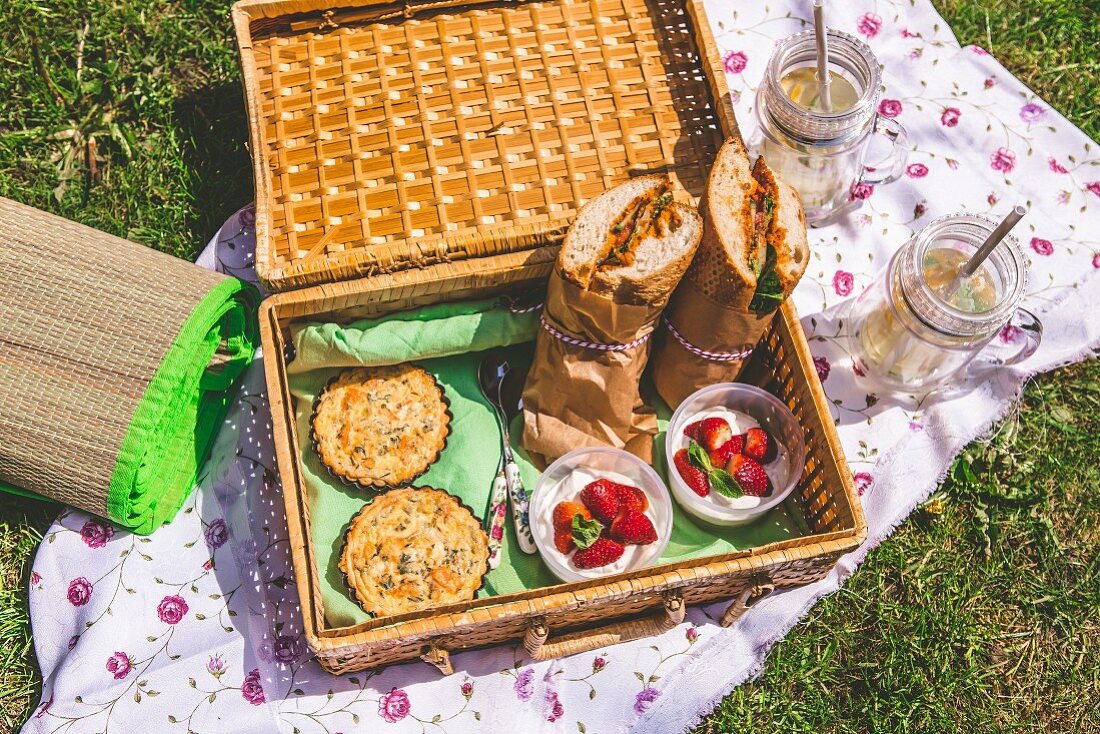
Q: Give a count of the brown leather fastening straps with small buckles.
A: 0